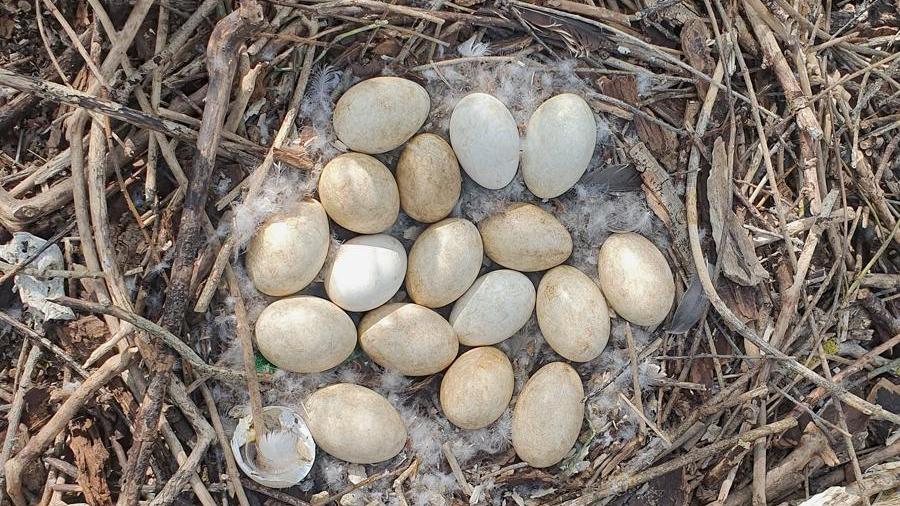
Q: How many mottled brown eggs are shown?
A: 13